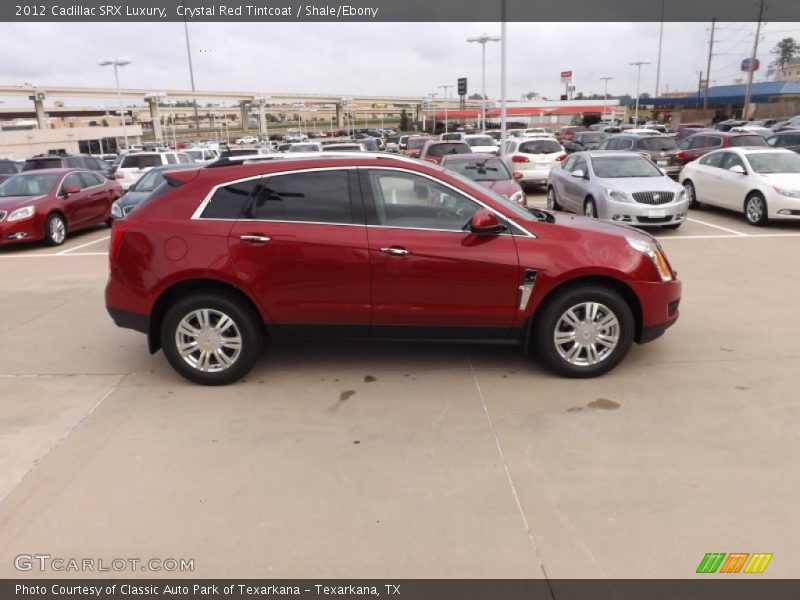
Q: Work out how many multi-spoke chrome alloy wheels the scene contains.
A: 2